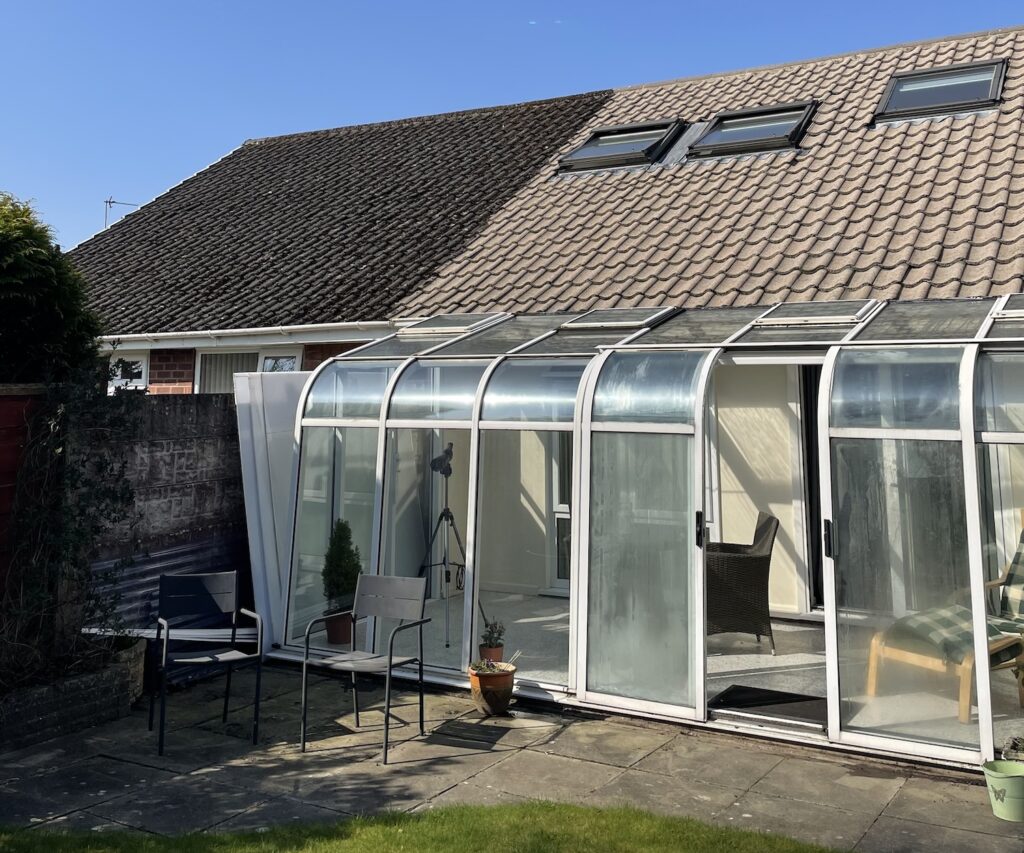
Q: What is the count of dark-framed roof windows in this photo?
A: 3